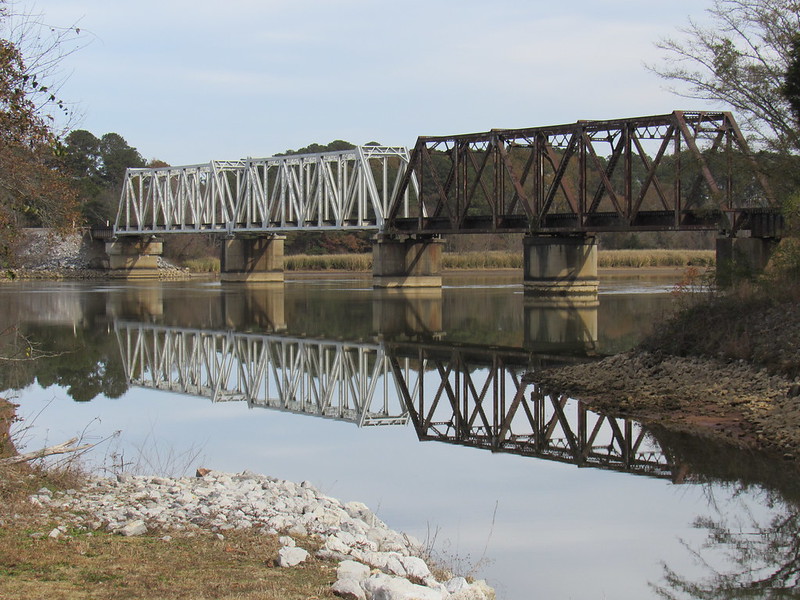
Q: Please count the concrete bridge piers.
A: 5